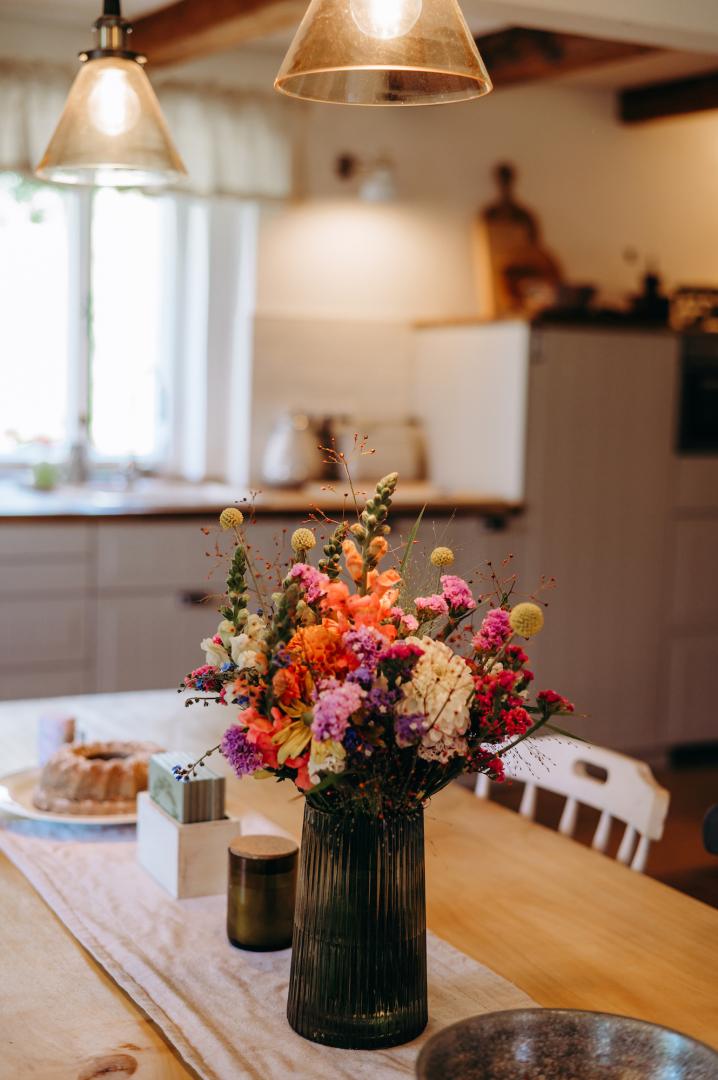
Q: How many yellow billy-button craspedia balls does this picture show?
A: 4